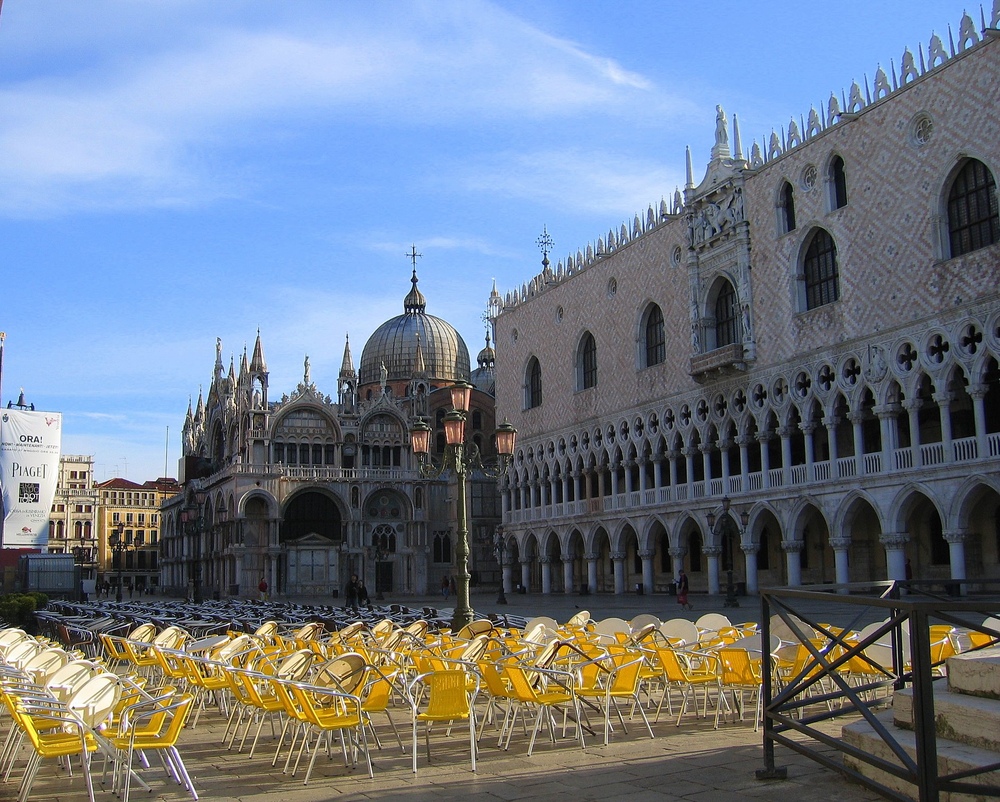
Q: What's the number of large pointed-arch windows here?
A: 6